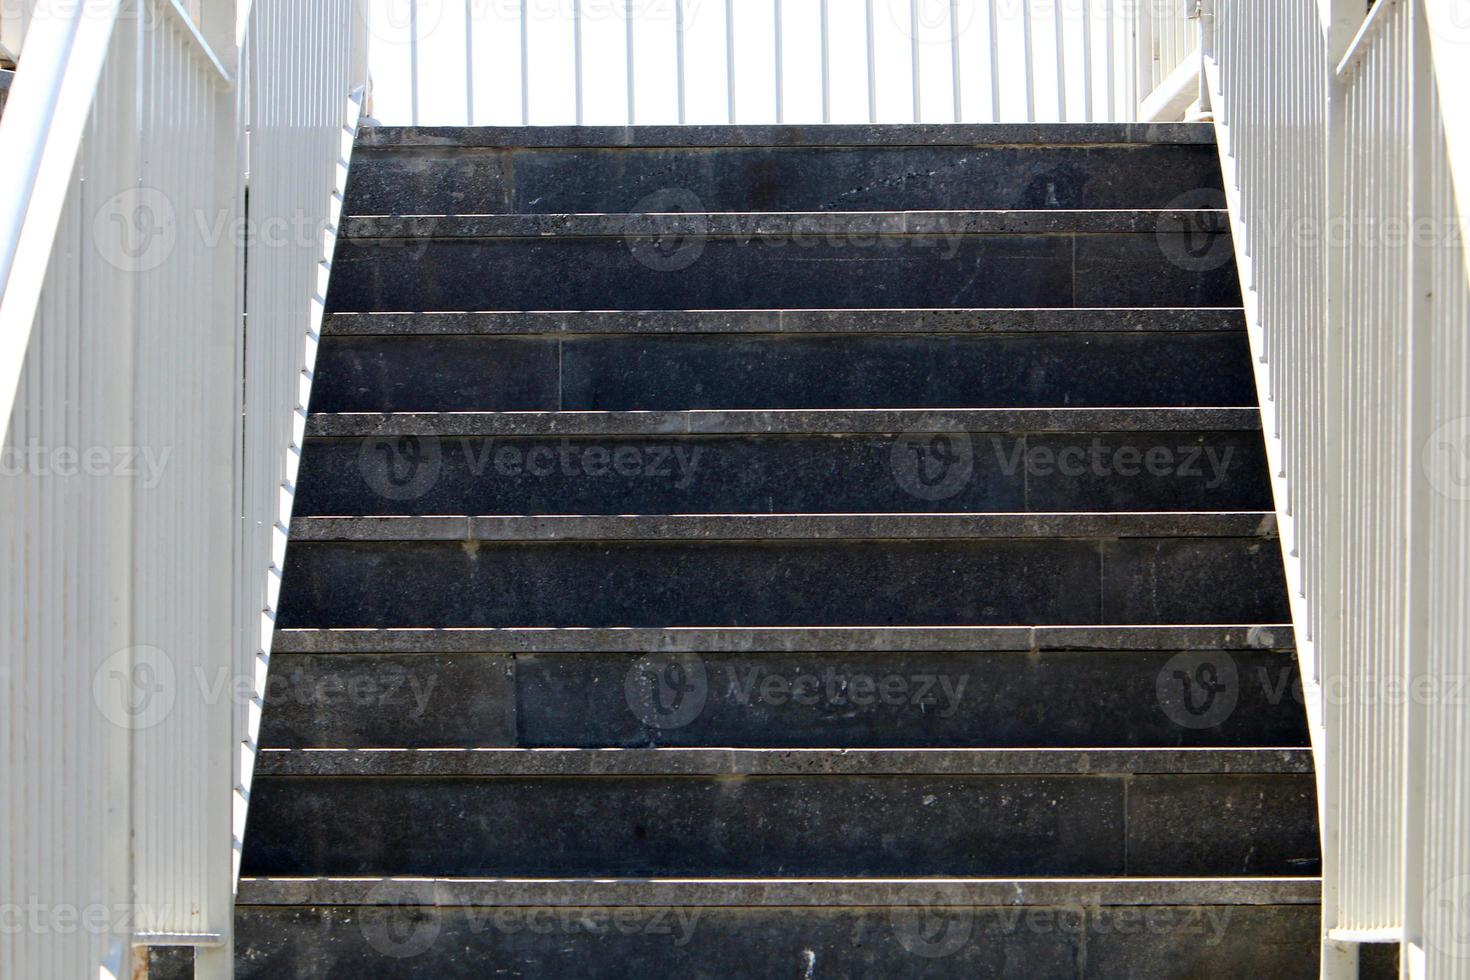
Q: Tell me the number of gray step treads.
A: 8